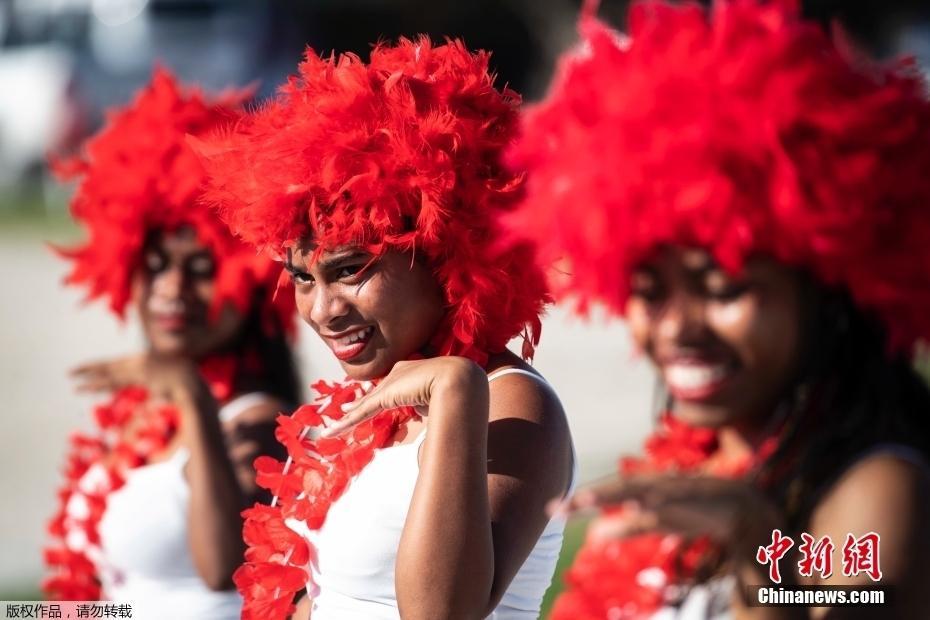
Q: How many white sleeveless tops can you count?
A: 3